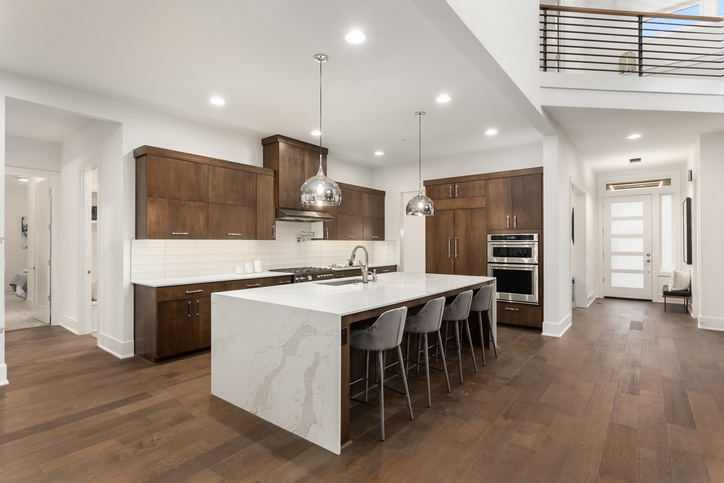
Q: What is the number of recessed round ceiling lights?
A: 7